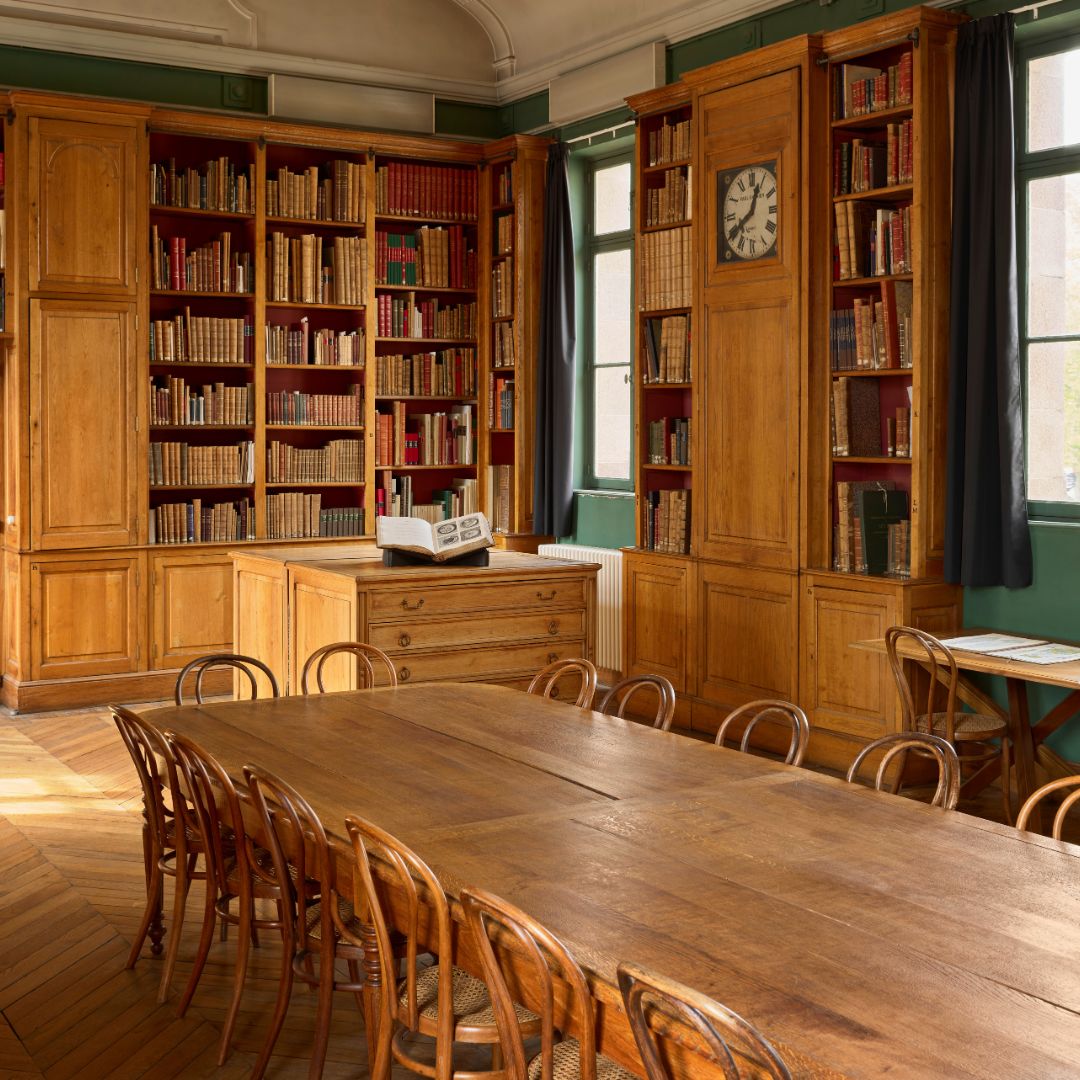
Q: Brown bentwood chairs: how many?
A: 14